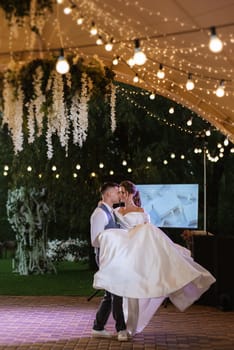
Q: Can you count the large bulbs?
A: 3